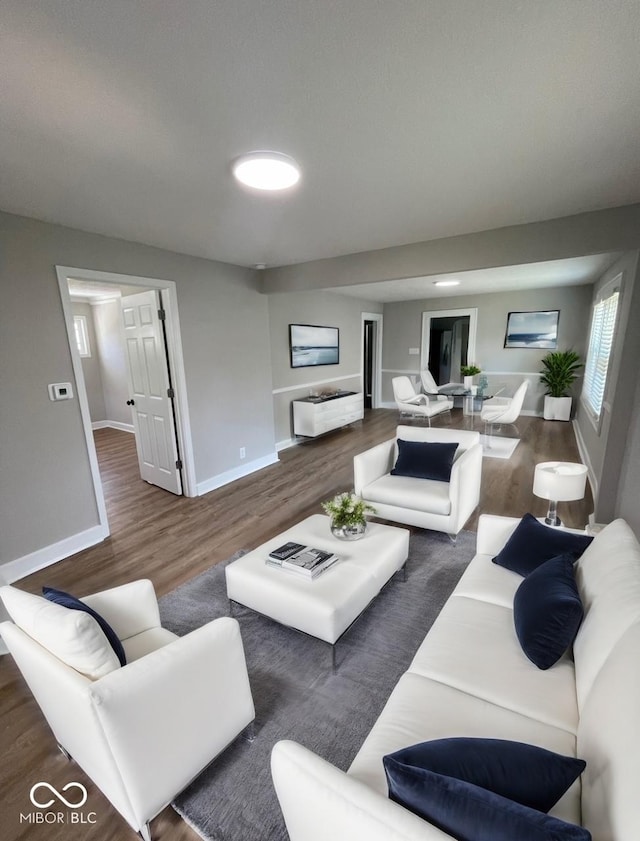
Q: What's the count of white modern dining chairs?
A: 3